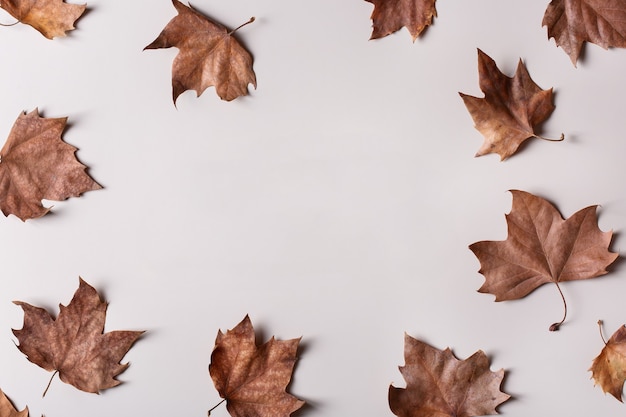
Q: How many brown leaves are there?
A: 12